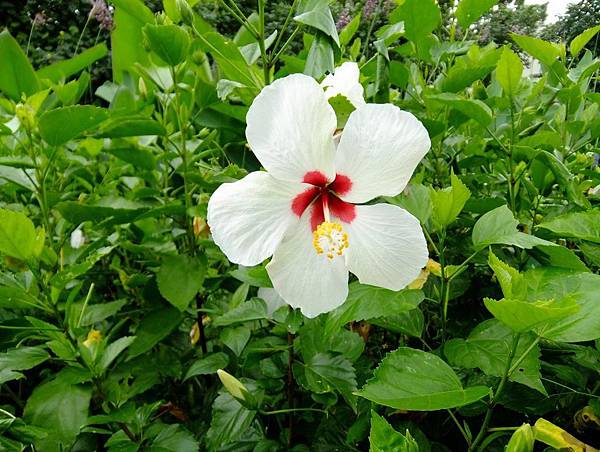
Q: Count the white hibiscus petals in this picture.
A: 5